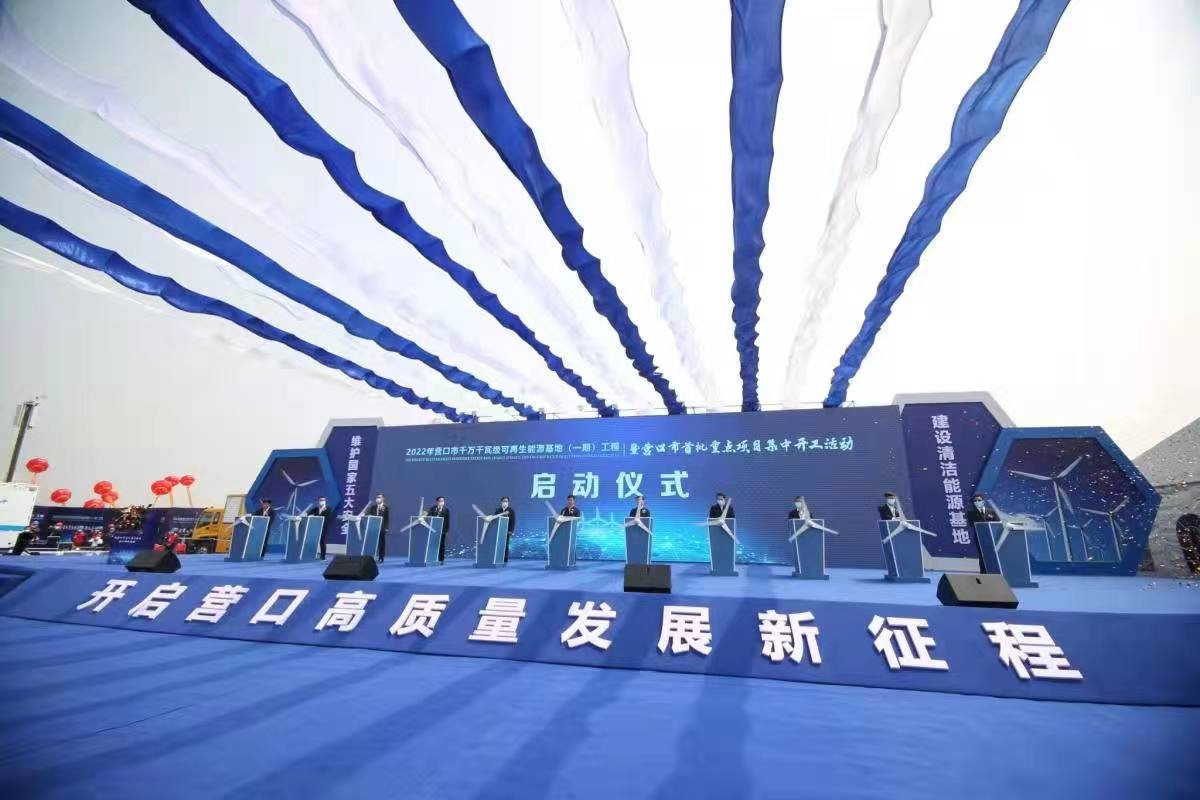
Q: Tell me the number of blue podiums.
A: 11